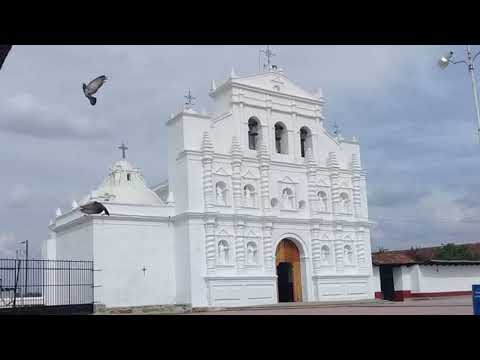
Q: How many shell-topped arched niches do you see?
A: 9